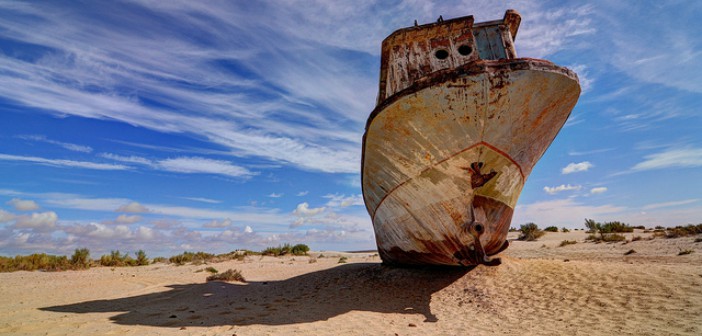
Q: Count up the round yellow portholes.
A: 0